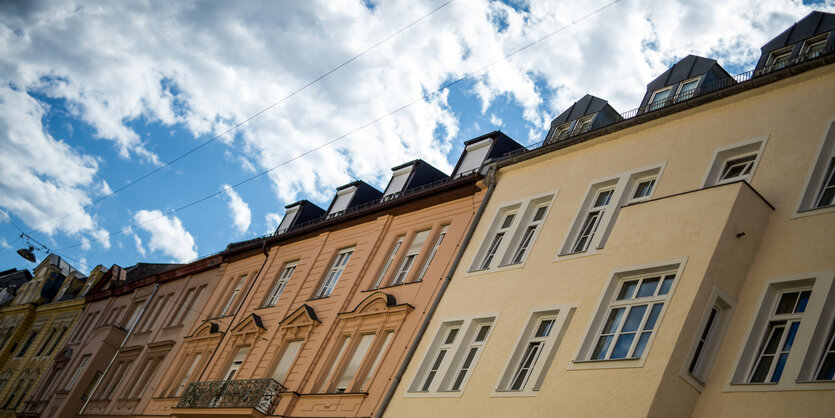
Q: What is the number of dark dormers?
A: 7